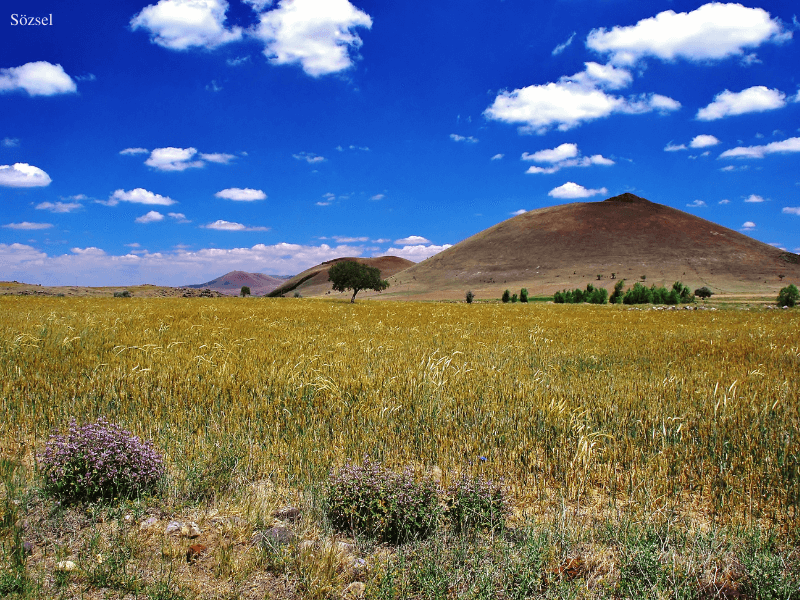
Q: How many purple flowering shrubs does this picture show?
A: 3